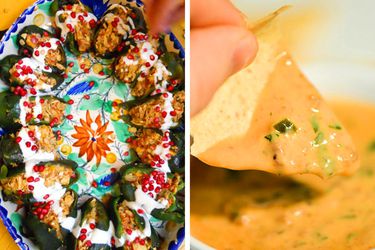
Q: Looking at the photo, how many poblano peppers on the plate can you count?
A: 15